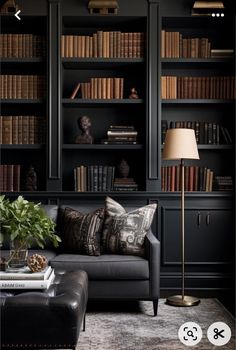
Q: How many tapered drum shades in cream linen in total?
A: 1